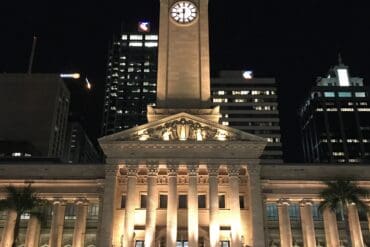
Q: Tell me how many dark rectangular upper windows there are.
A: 7